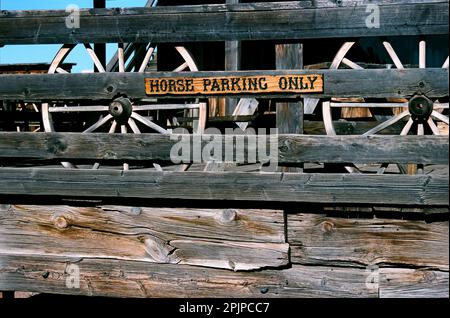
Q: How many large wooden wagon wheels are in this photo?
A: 2